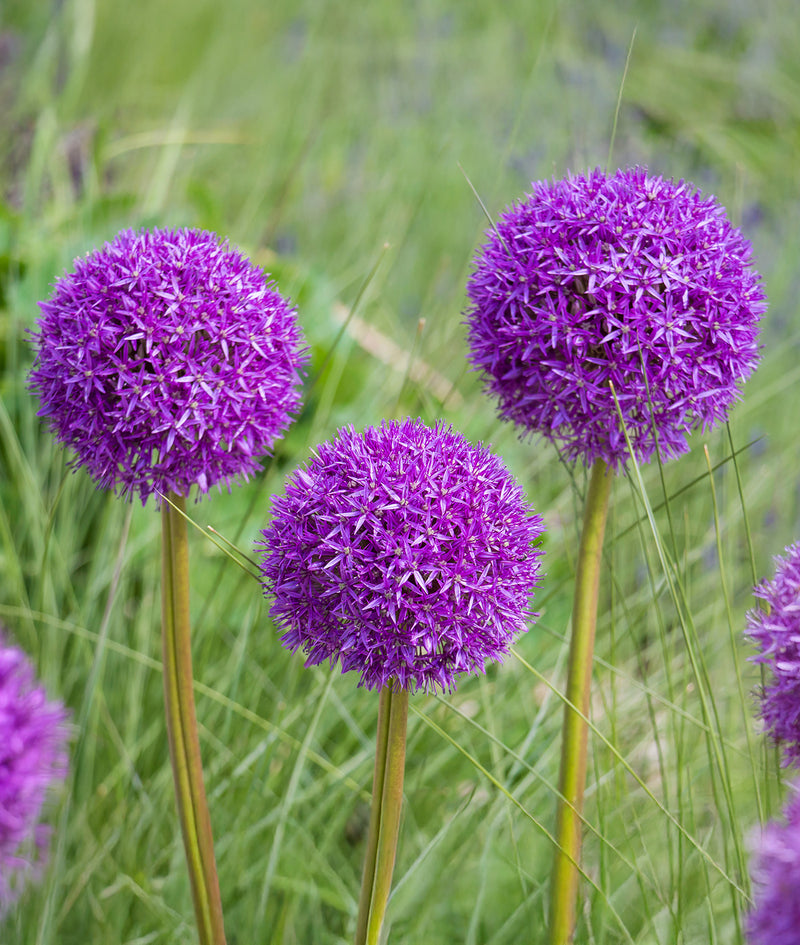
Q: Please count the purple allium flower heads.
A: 6